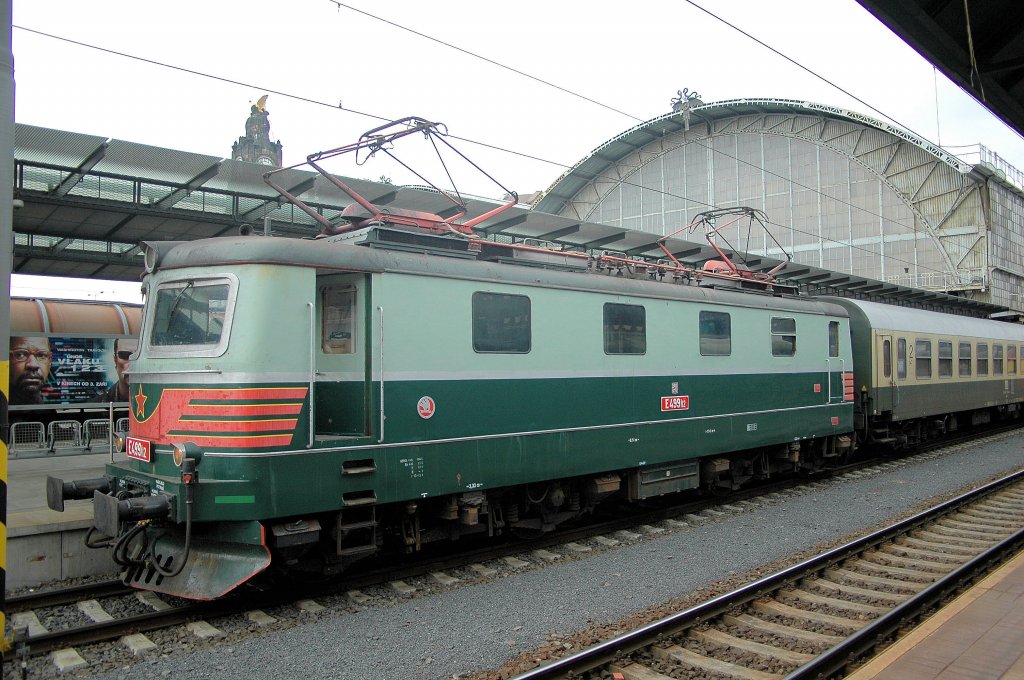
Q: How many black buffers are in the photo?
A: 2